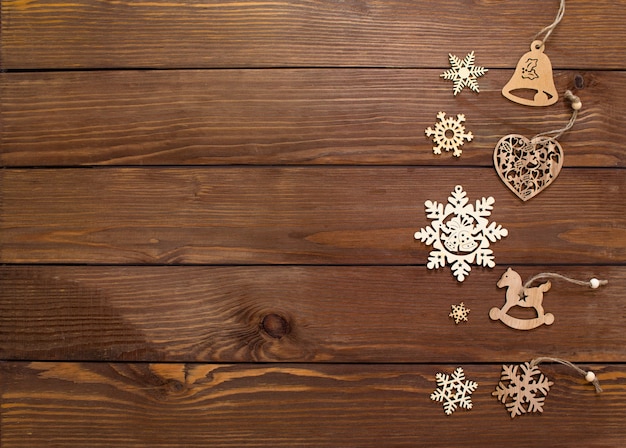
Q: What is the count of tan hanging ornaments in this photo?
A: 4